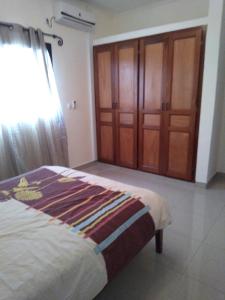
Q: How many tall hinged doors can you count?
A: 4